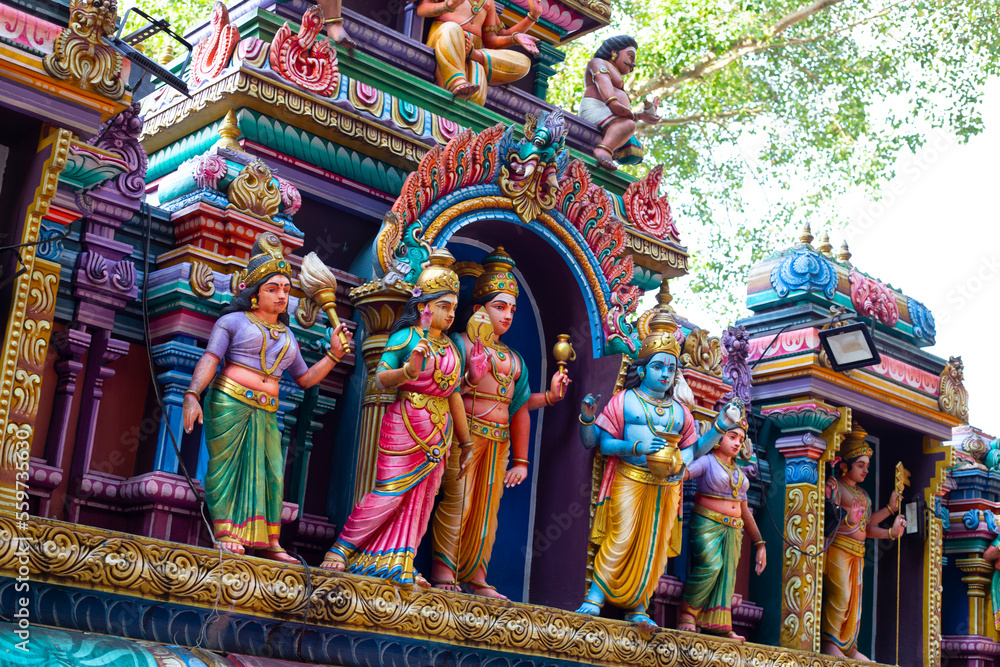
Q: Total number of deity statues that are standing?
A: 6